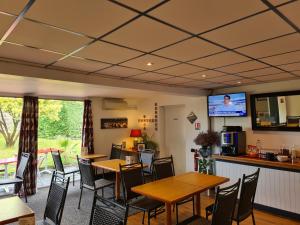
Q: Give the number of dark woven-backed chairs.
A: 11